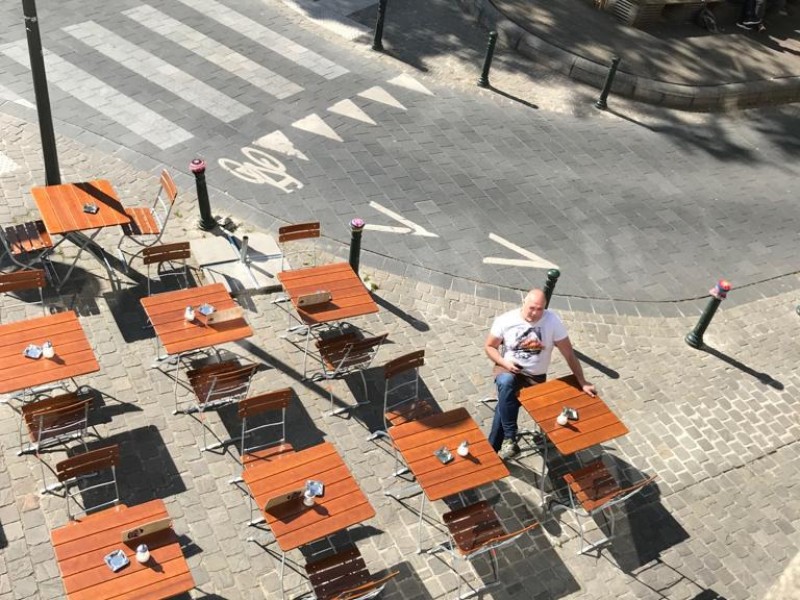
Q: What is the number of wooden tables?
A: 8